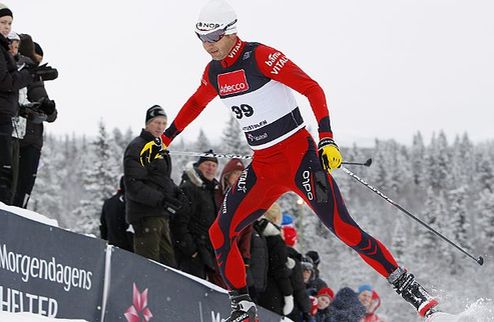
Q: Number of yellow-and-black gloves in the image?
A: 2